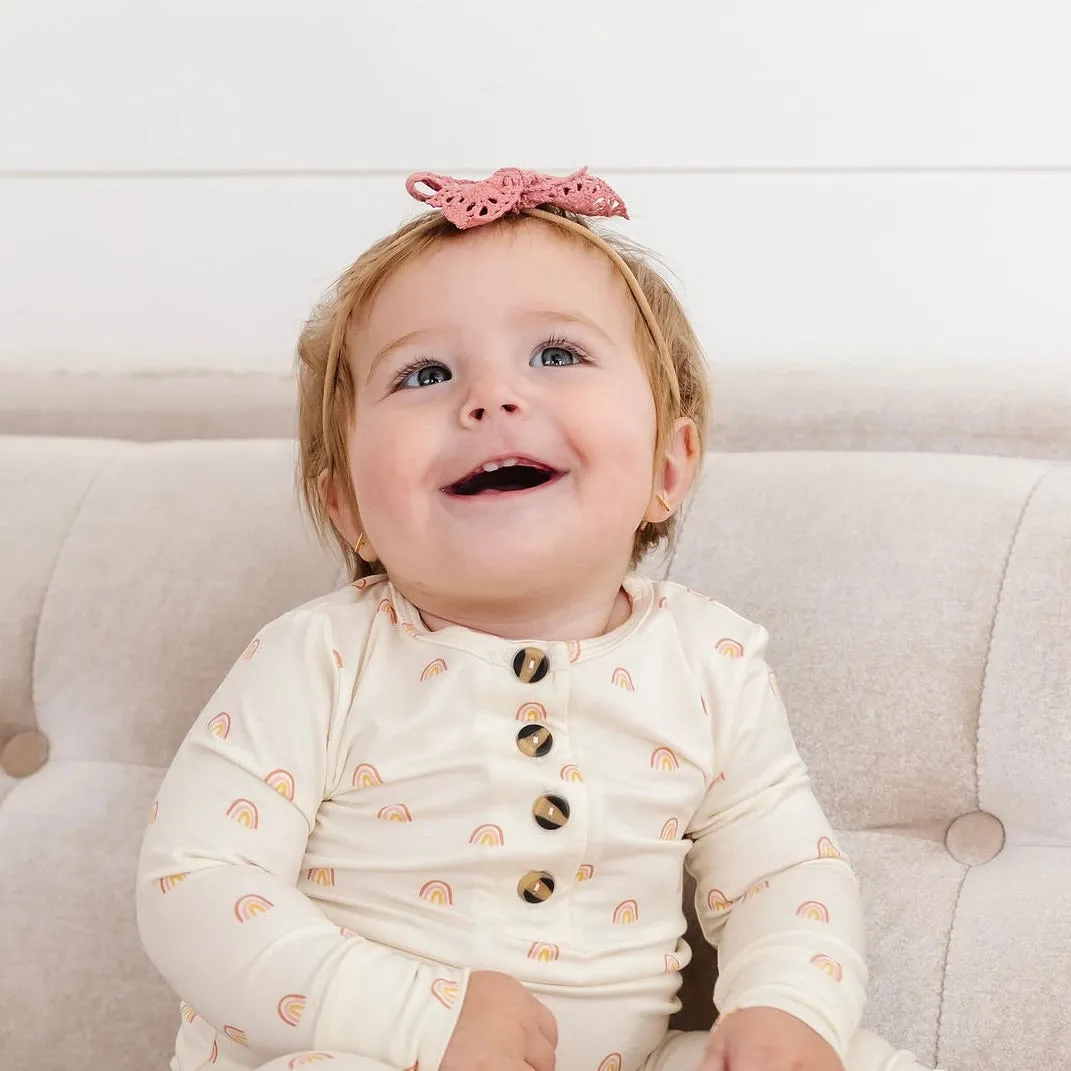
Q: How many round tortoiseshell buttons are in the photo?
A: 4